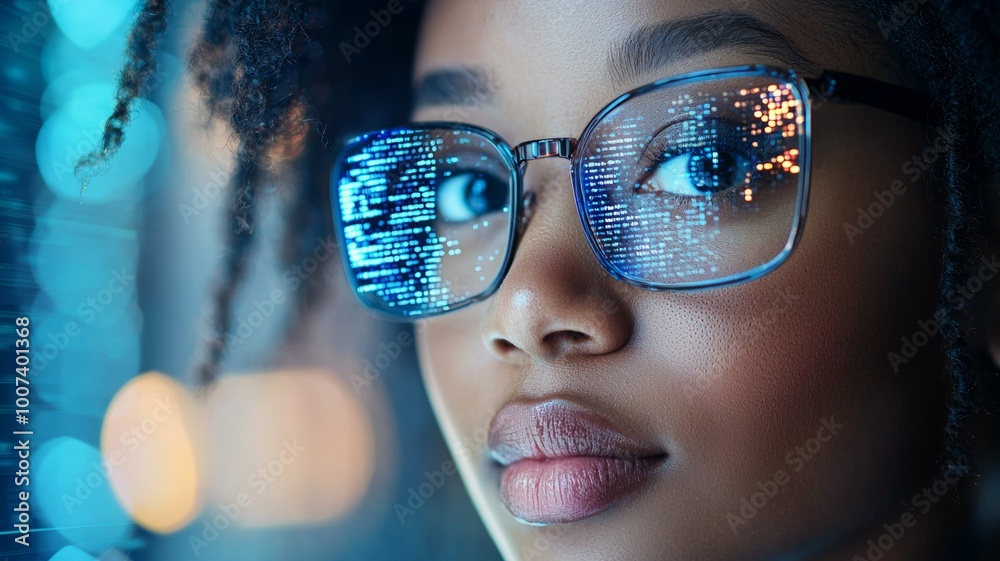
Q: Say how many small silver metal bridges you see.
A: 1